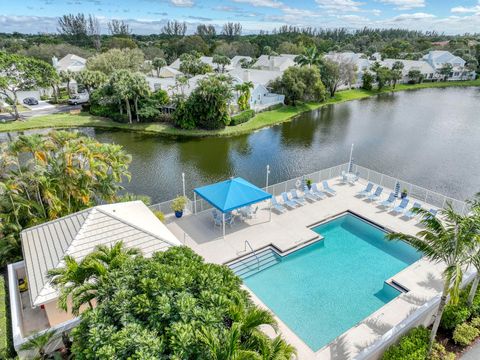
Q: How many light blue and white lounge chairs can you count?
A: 12